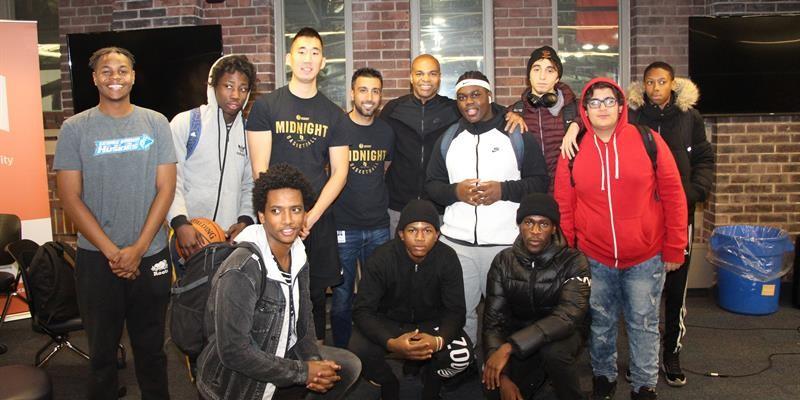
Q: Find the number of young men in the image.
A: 12